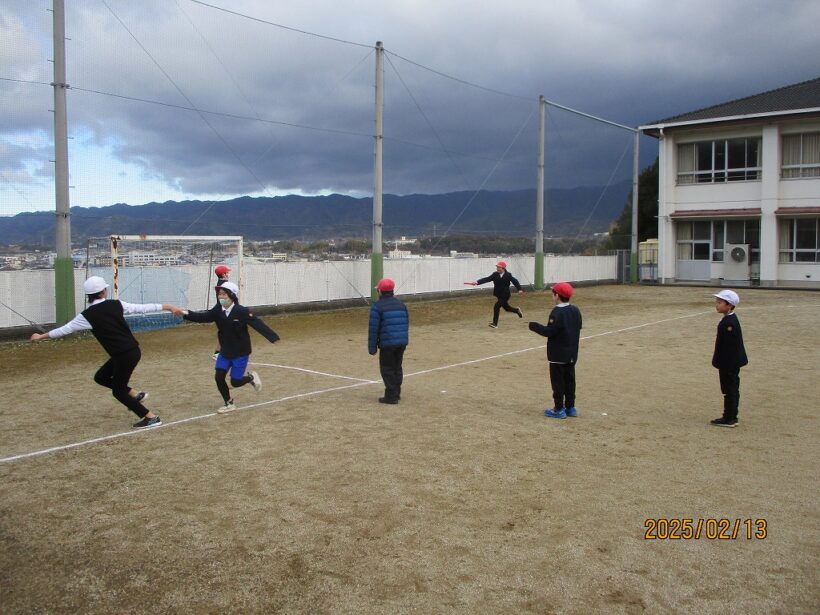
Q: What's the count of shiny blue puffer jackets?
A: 1